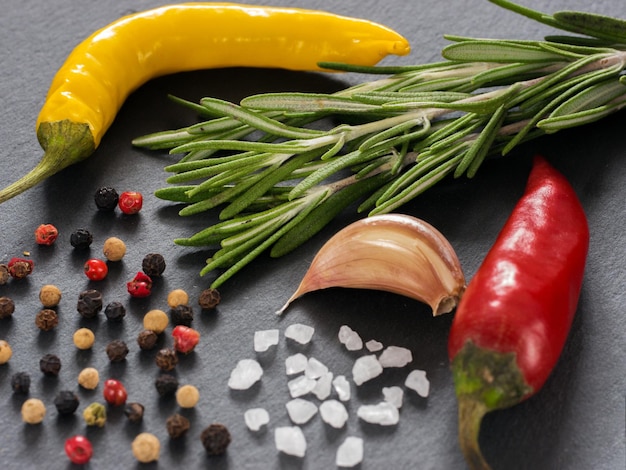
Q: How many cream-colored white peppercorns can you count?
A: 10